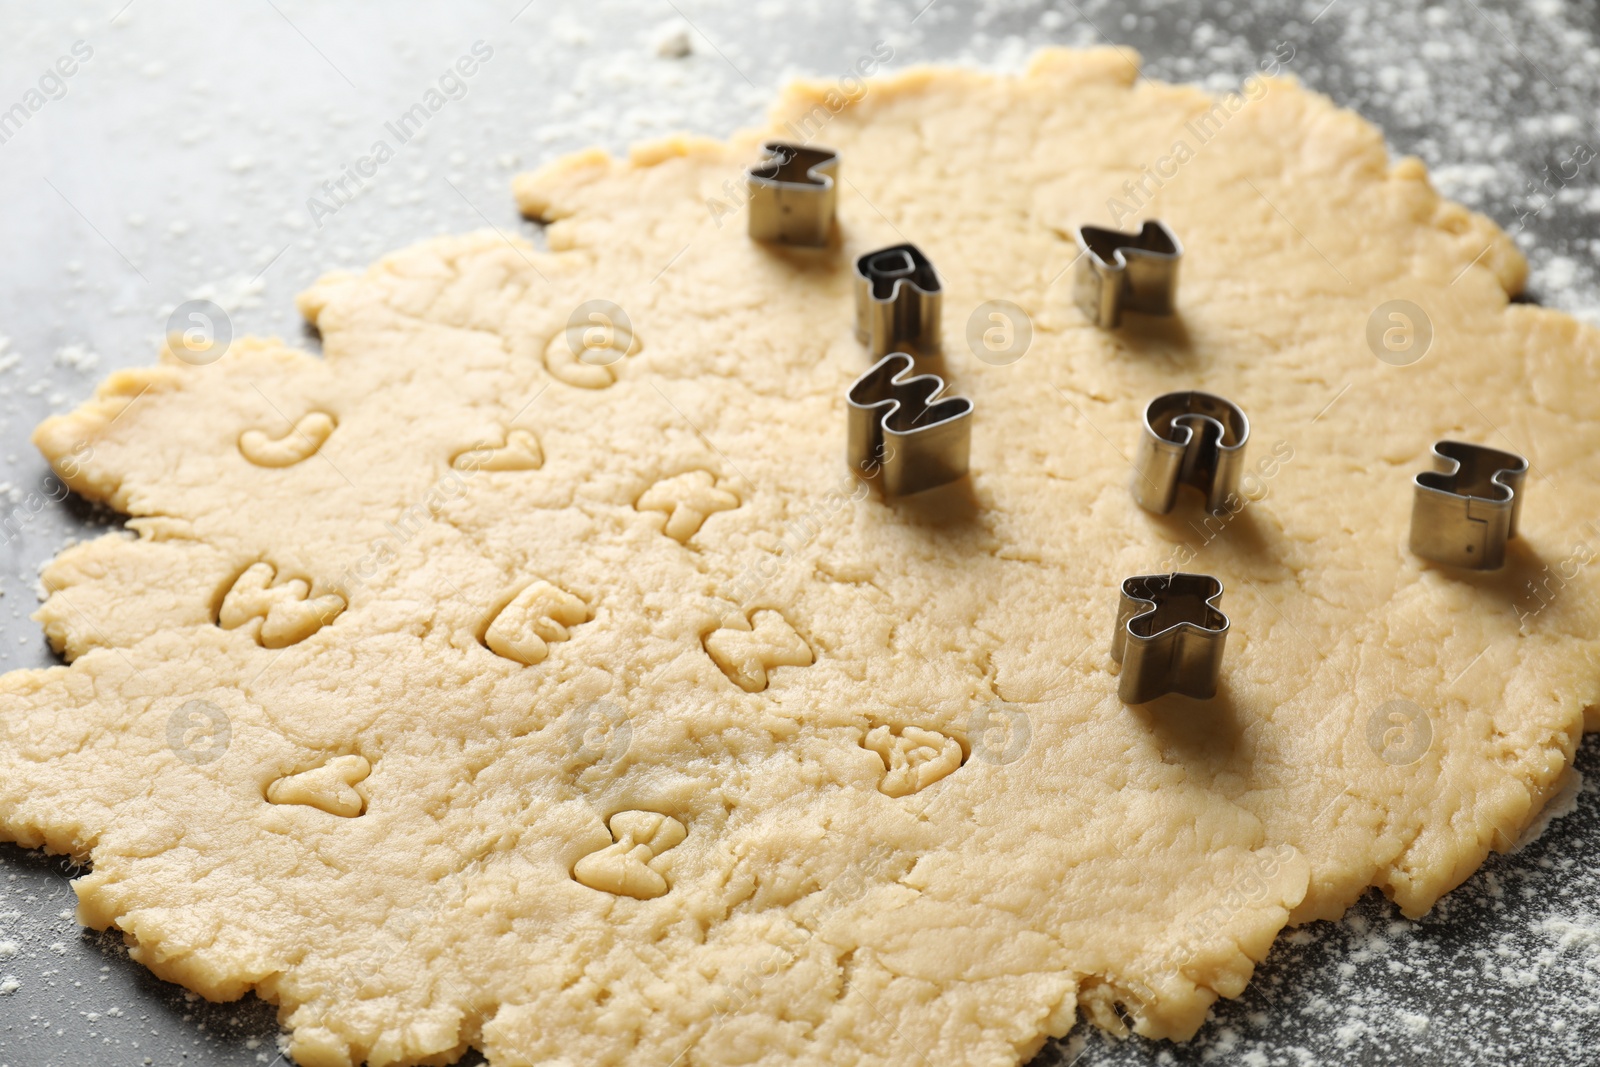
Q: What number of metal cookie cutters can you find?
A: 7